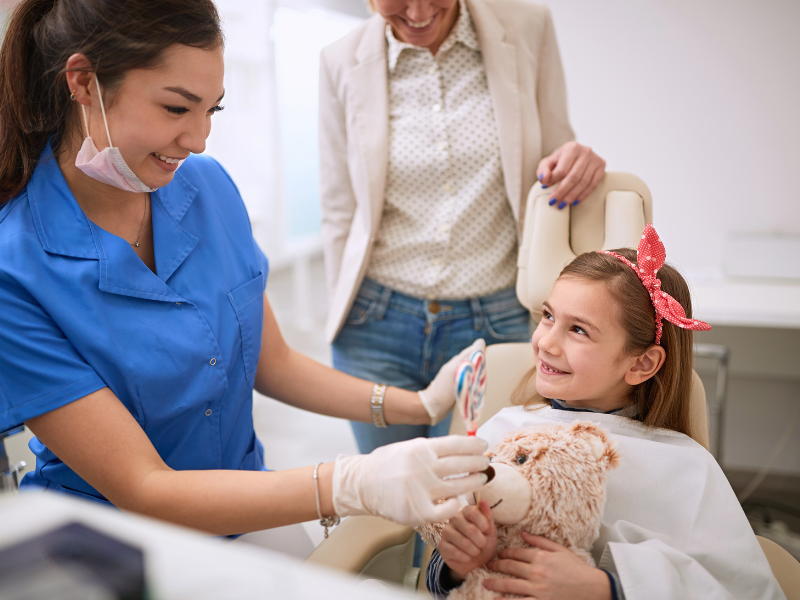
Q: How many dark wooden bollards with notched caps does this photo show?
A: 0